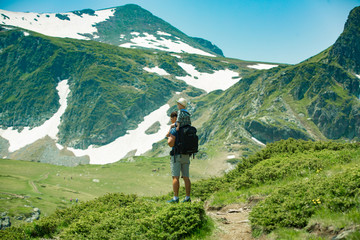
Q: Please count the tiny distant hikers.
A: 4